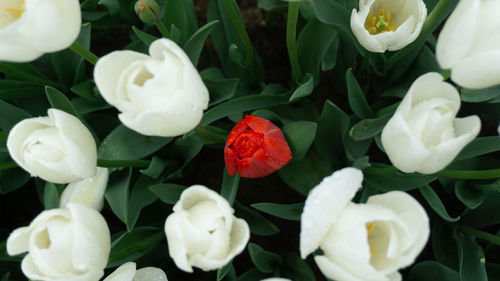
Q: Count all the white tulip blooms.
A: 11